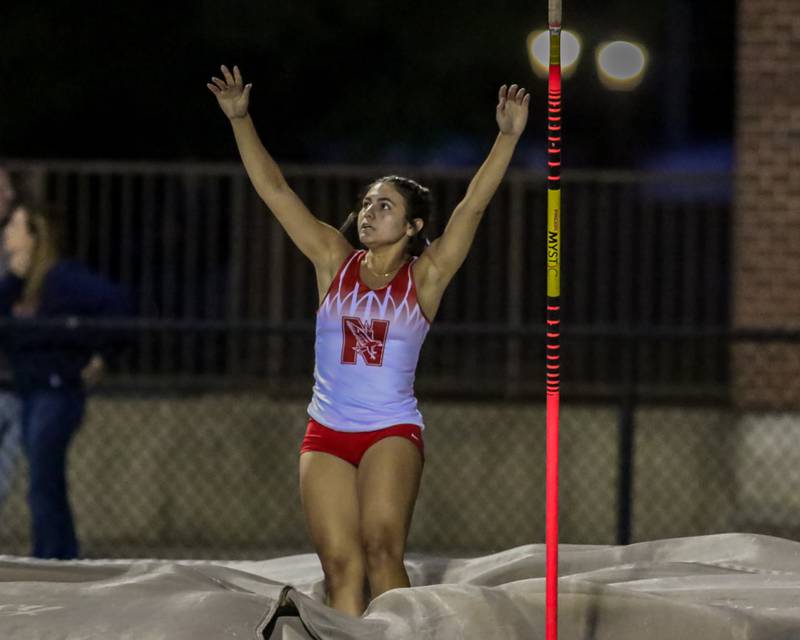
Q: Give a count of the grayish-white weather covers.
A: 1